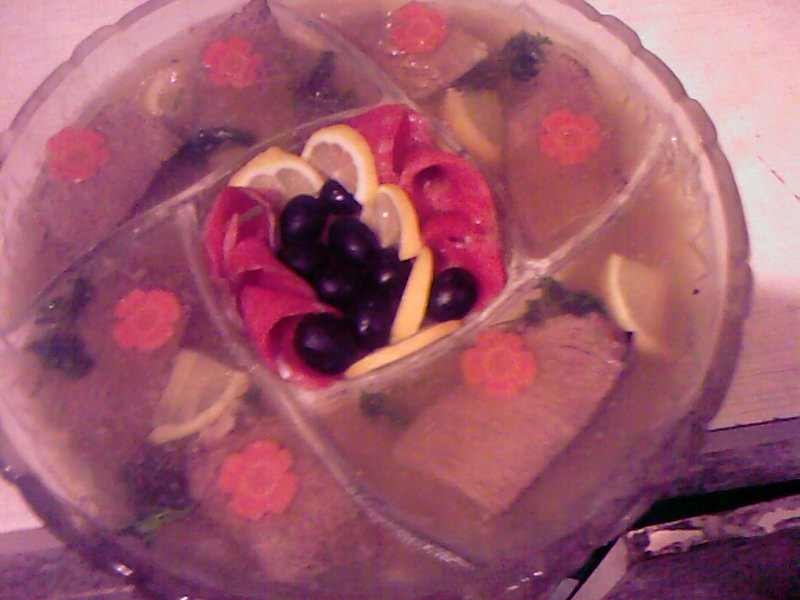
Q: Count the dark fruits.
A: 9